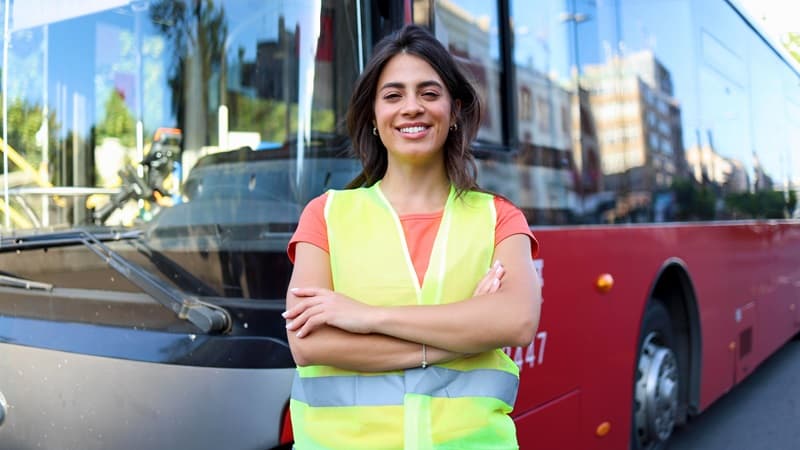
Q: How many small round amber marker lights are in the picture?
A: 2